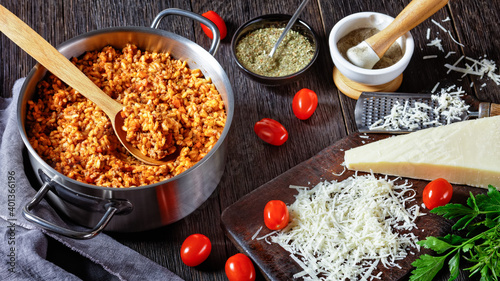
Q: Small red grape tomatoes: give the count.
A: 7